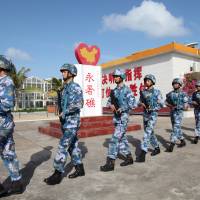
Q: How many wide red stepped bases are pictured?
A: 1